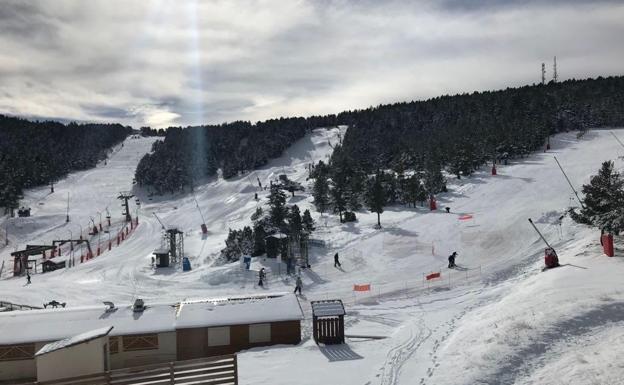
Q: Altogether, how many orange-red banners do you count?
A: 3